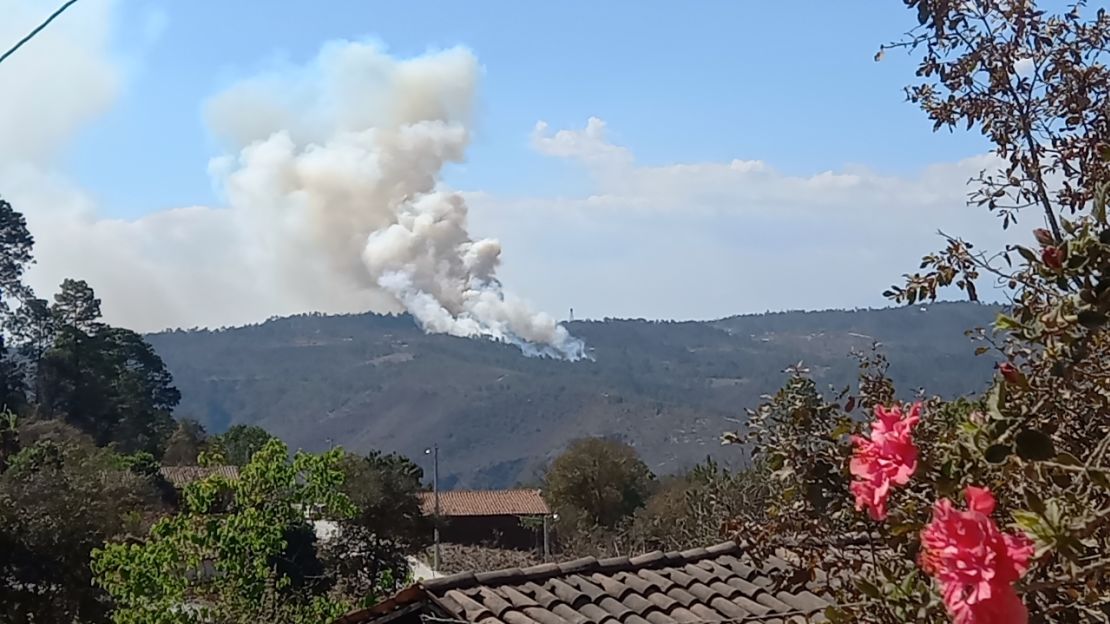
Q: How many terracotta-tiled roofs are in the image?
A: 3